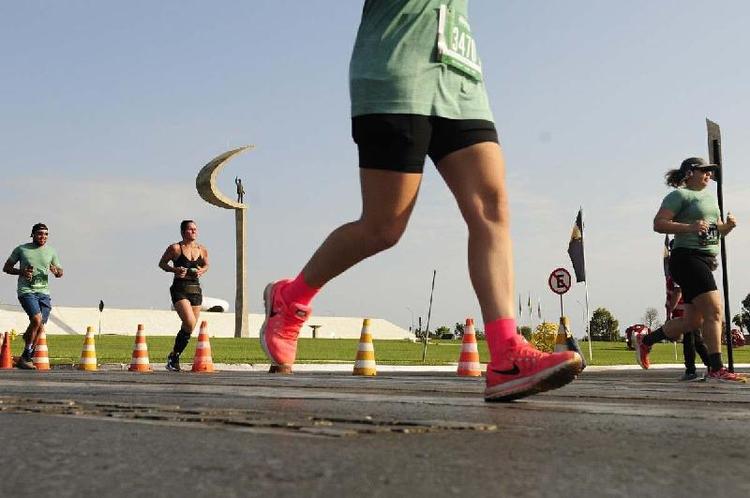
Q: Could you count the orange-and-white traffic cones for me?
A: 4